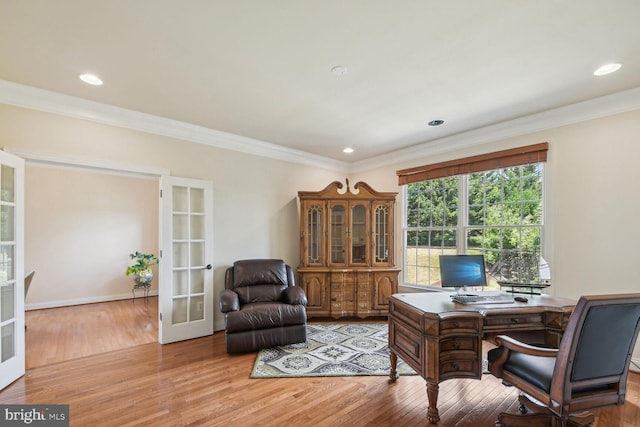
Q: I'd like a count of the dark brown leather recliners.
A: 1